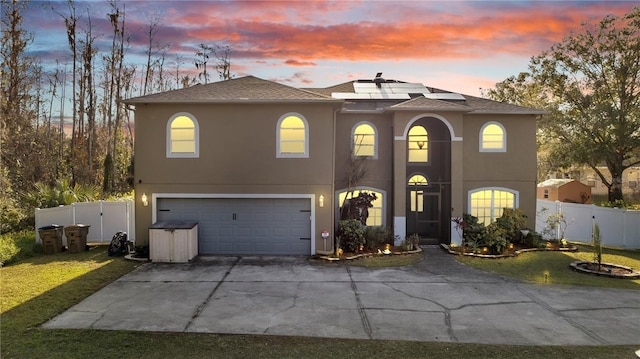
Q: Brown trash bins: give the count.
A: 2